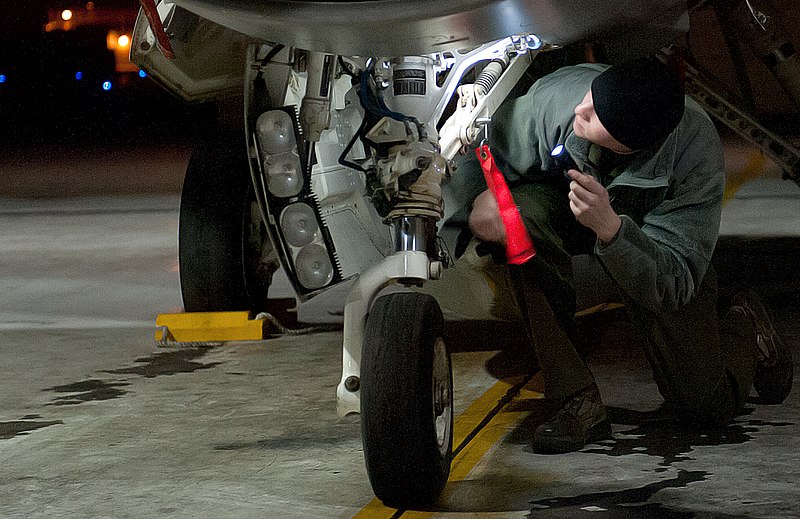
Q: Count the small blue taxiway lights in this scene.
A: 4